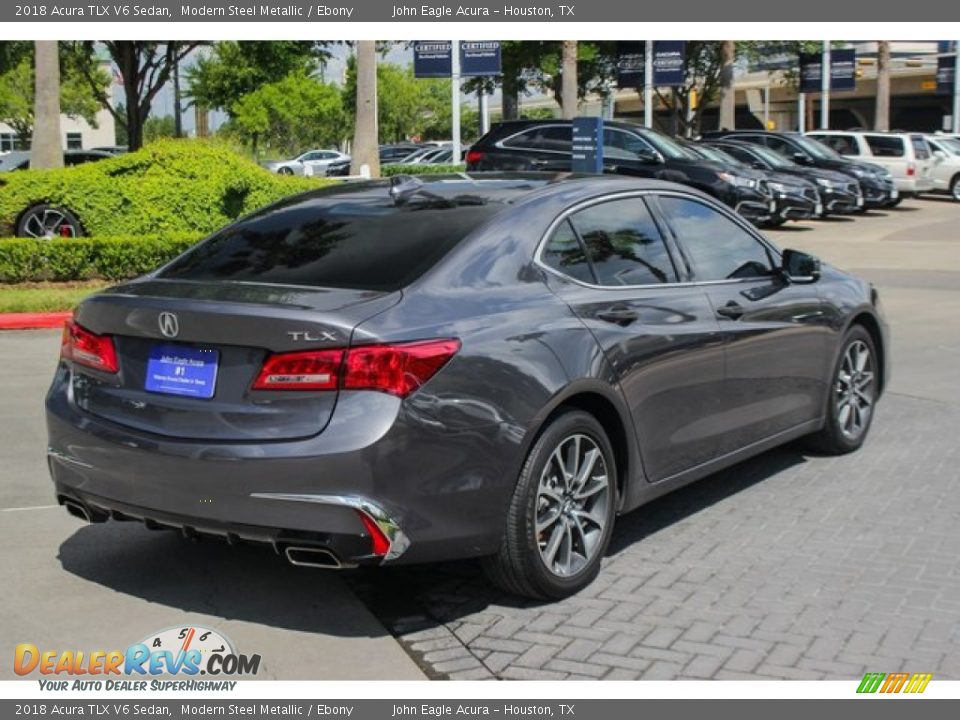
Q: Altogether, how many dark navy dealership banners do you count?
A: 7